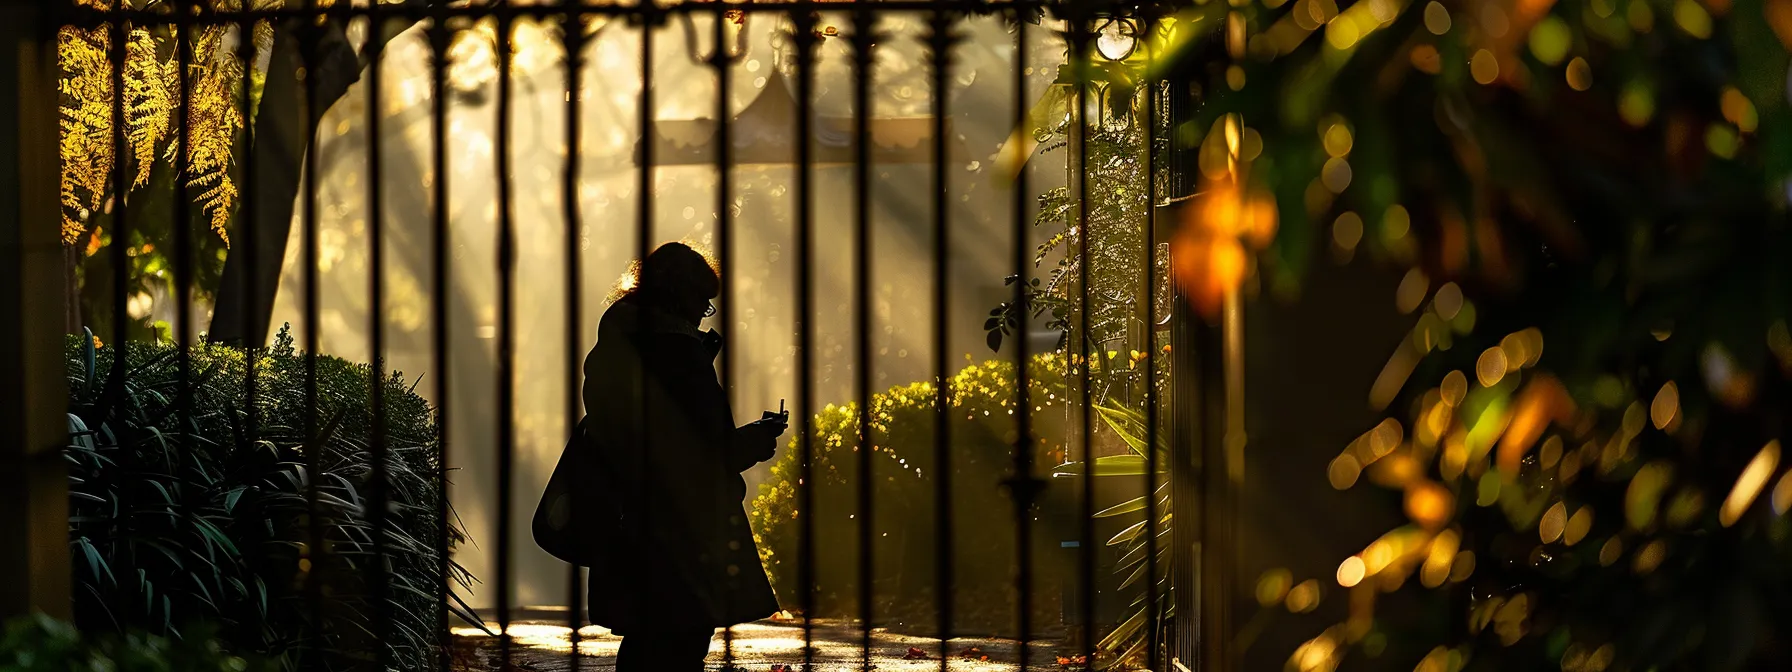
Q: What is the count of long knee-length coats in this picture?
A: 1